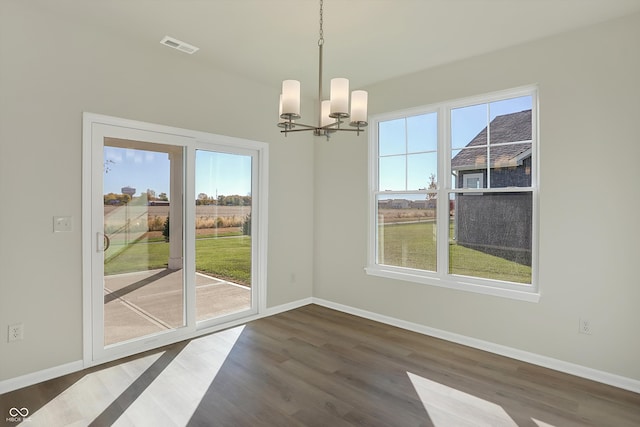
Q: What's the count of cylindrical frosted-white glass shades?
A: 5